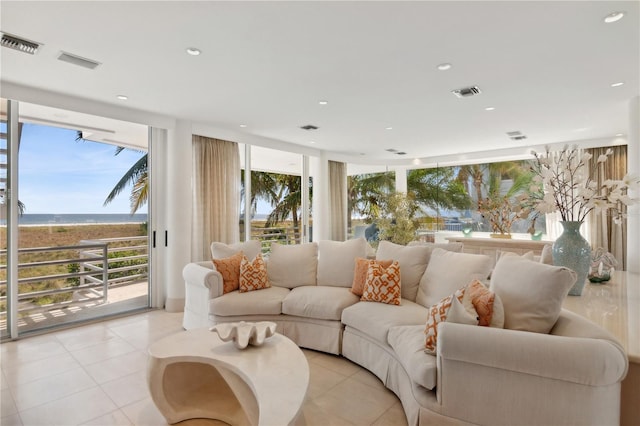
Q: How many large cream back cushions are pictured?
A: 6